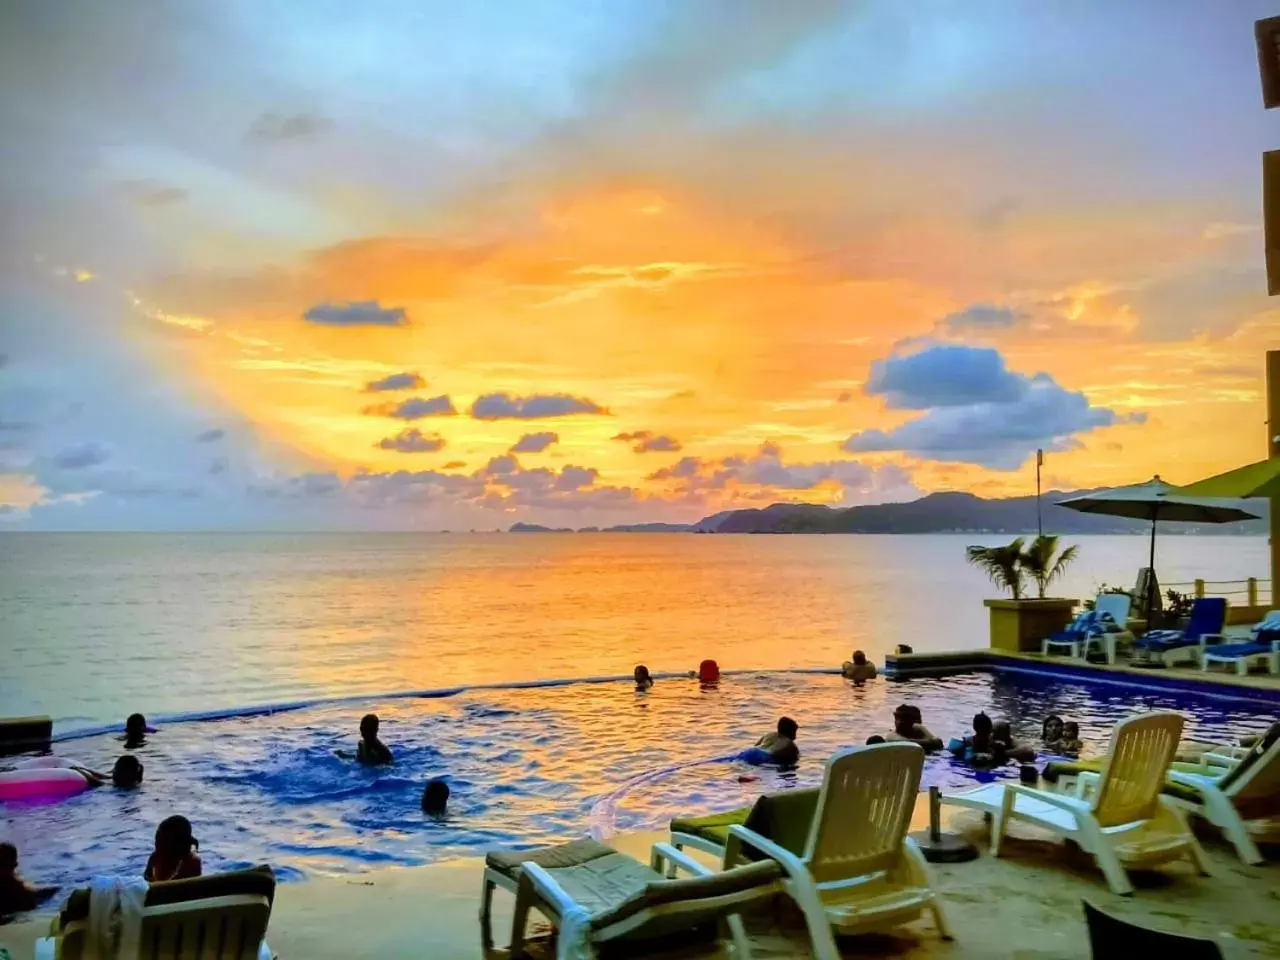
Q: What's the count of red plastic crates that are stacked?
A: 0